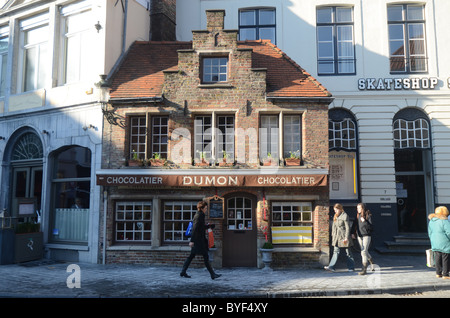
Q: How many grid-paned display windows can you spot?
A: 3